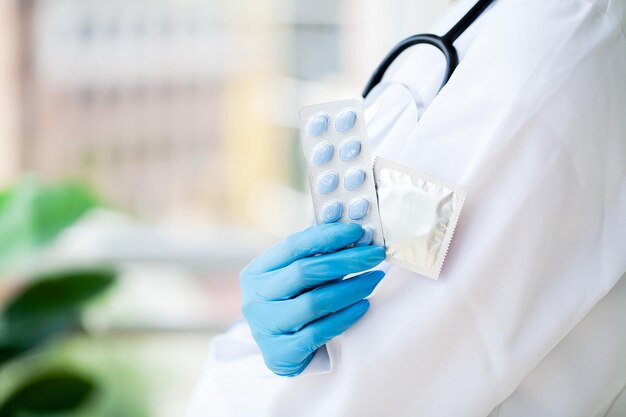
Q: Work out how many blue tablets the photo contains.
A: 9